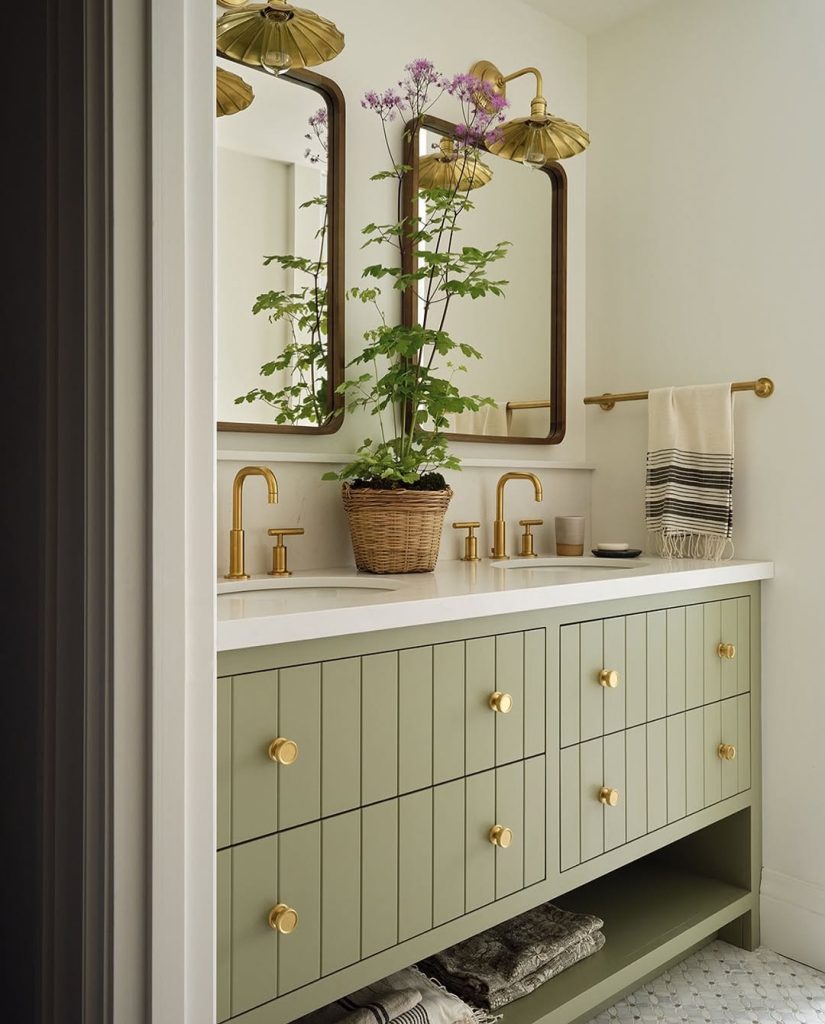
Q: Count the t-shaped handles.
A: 3